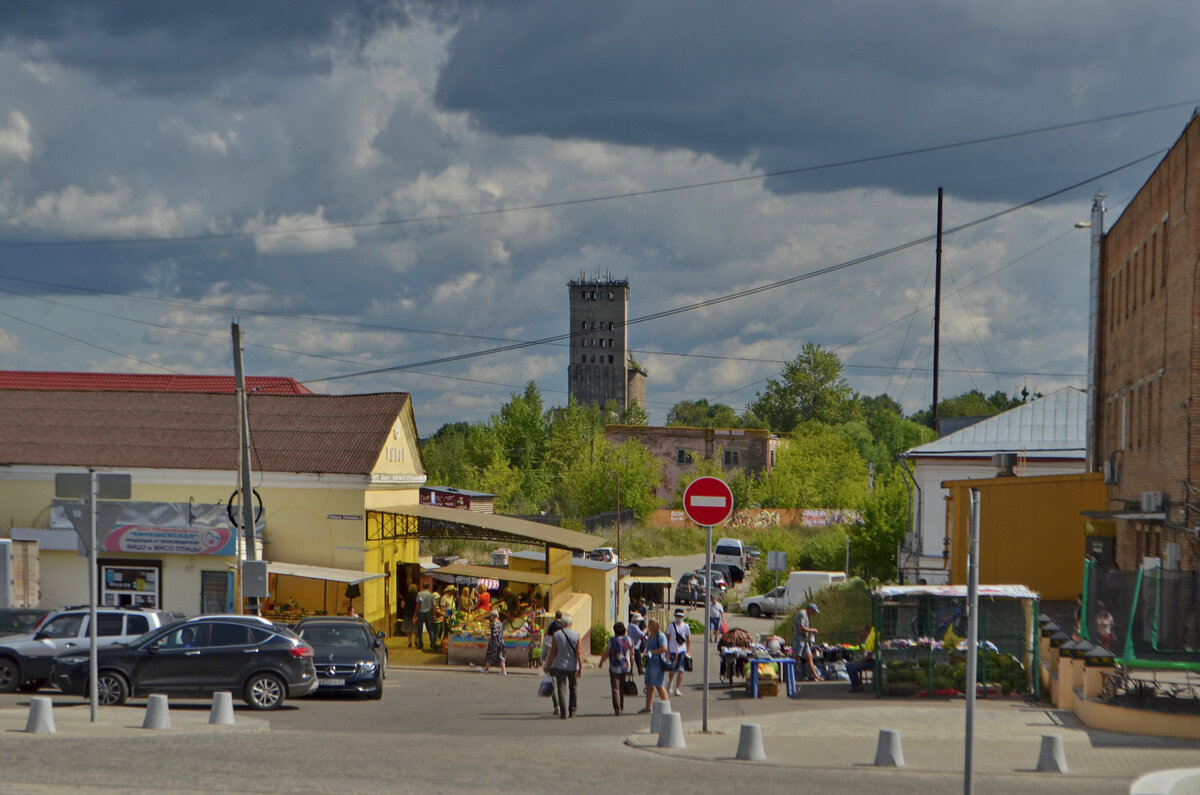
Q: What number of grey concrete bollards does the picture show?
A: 8